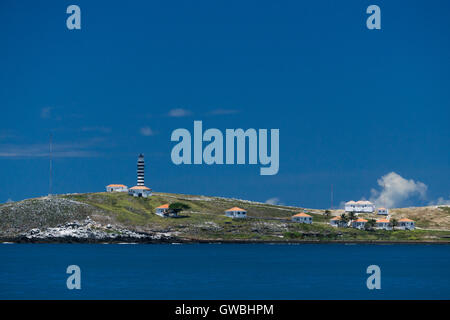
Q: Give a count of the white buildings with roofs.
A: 11